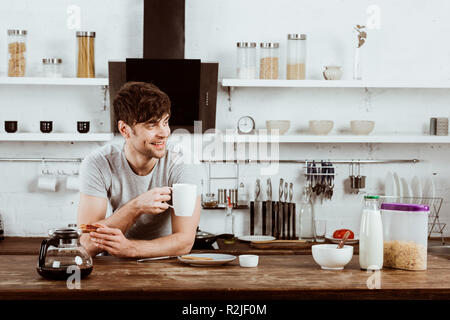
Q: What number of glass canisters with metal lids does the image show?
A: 6